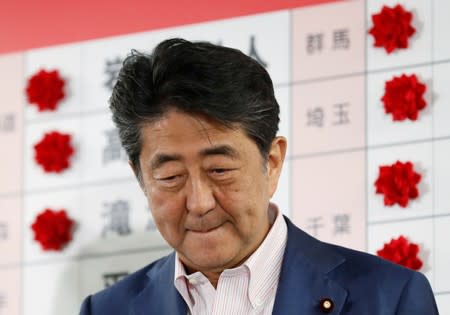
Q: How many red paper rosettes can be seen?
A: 7